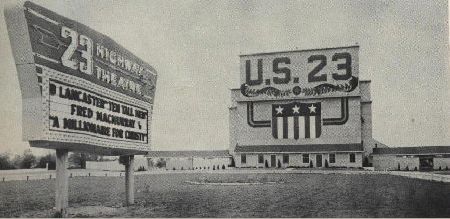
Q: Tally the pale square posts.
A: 2